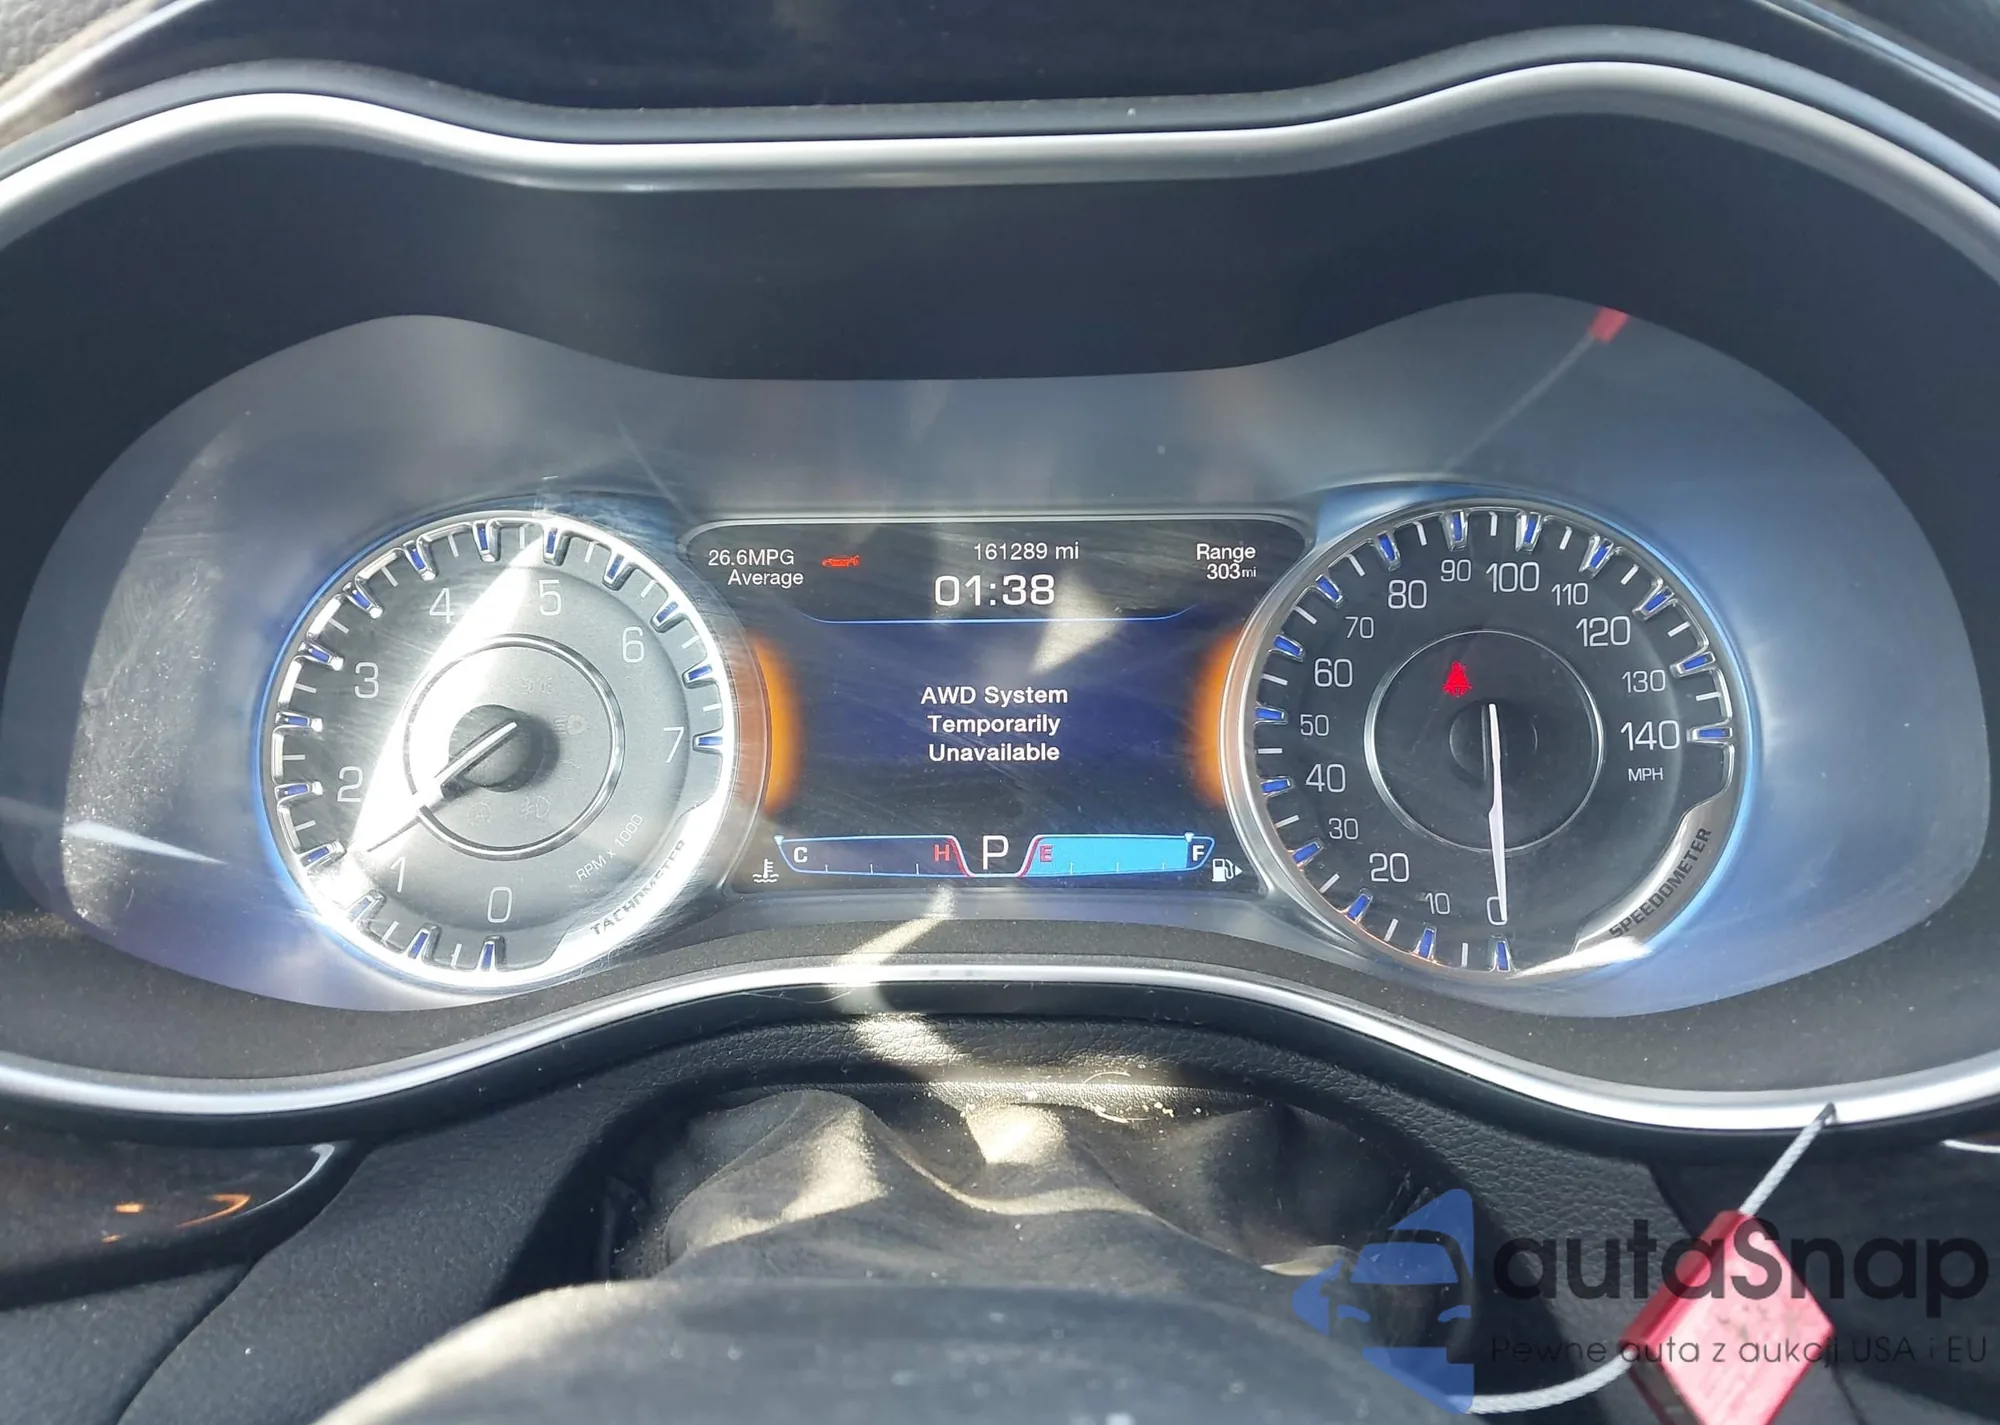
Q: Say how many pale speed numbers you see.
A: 15